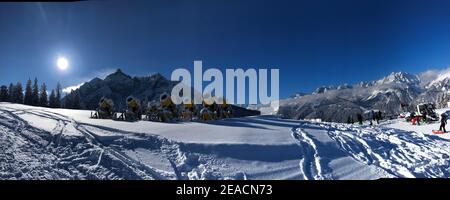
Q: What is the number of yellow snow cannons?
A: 6